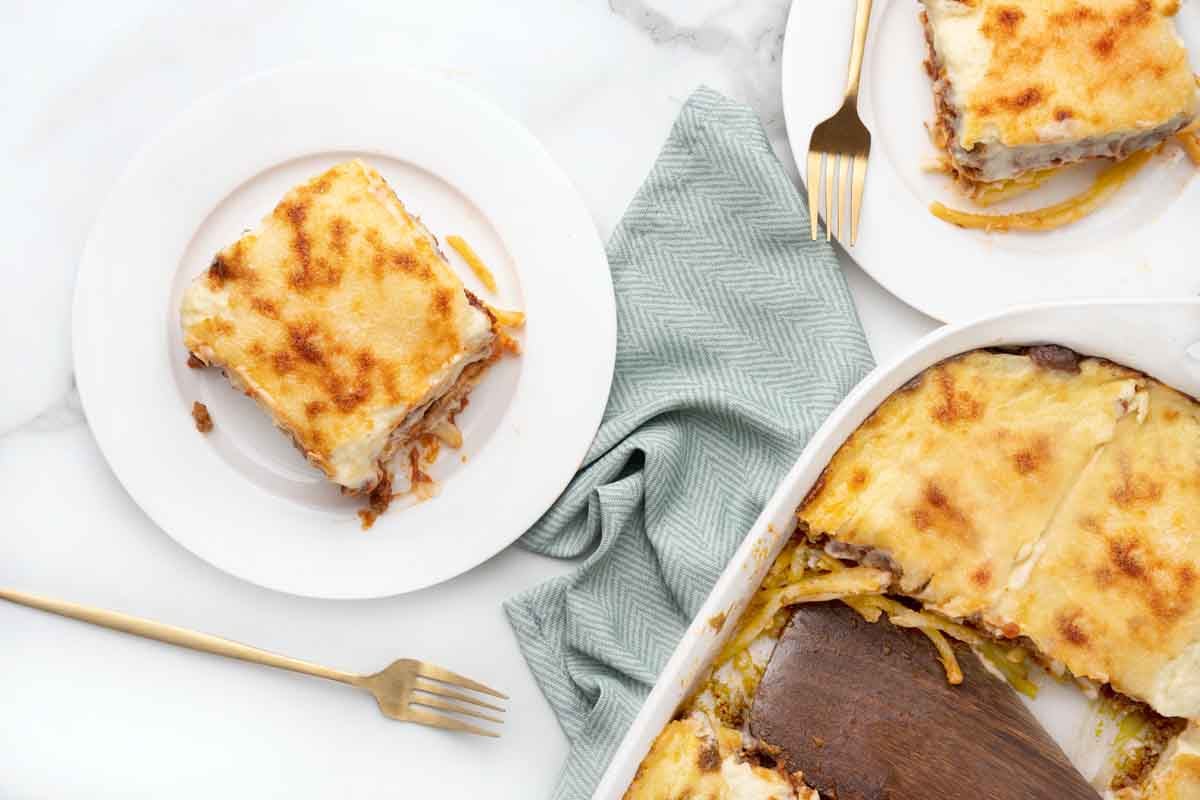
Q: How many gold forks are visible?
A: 2